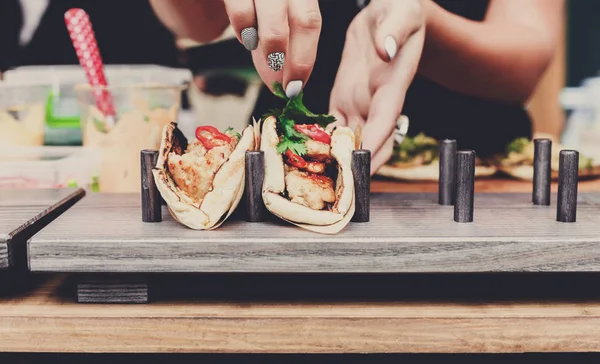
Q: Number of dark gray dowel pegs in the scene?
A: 7